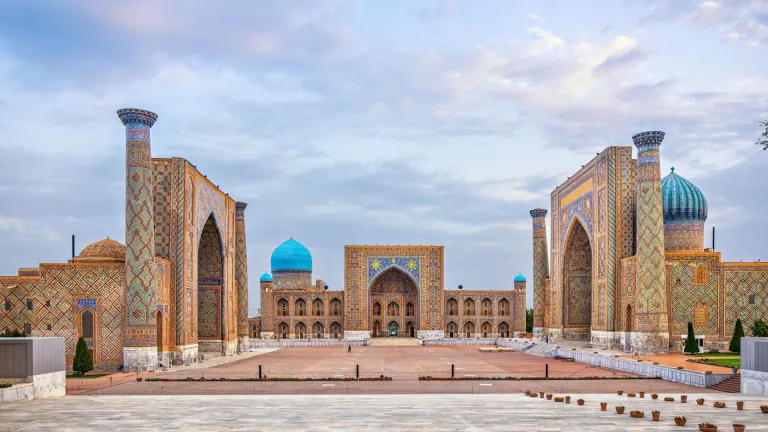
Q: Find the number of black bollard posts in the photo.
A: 4